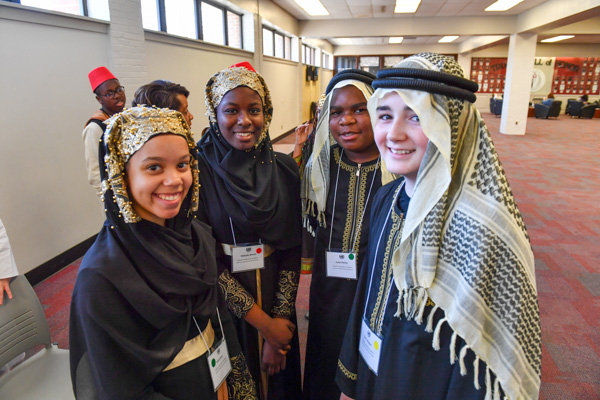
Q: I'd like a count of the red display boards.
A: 2